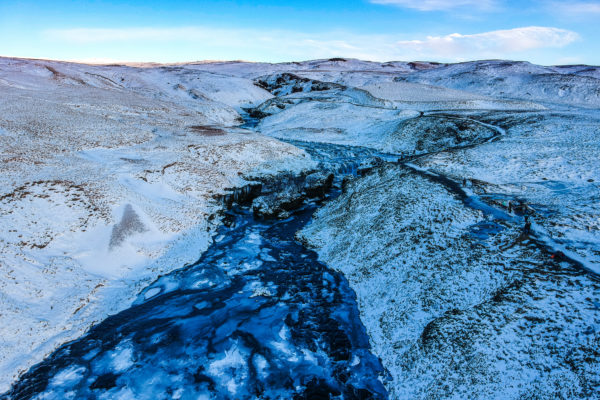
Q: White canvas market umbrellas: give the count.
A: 0